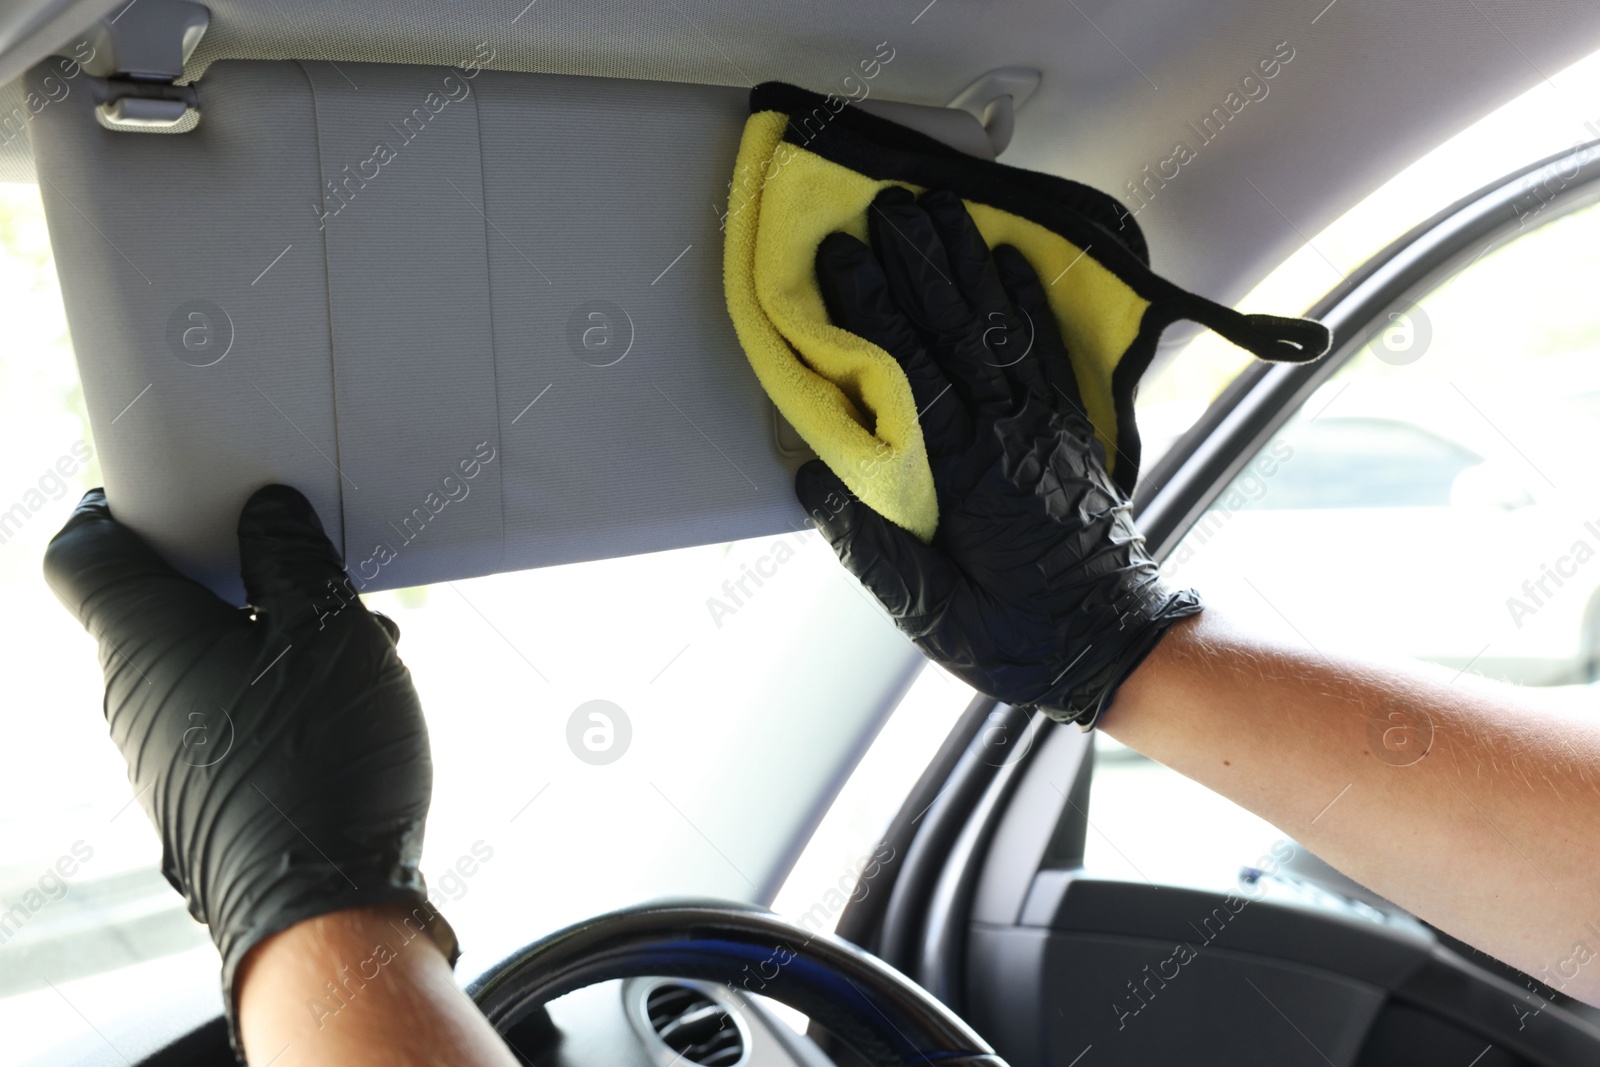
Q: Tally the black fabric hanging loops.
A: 1